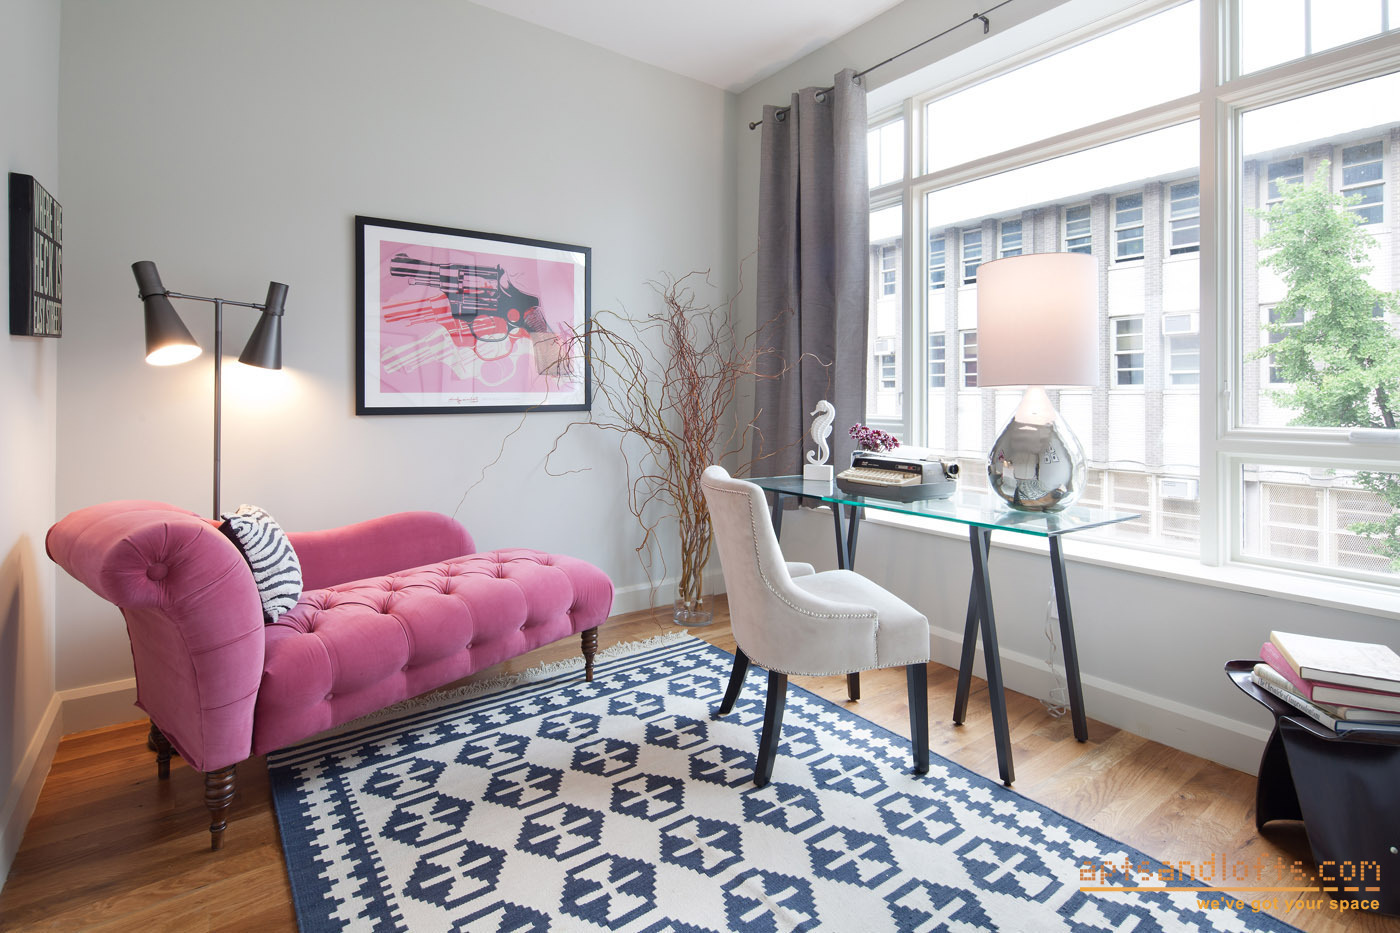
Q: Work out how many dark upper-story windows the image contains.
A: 9